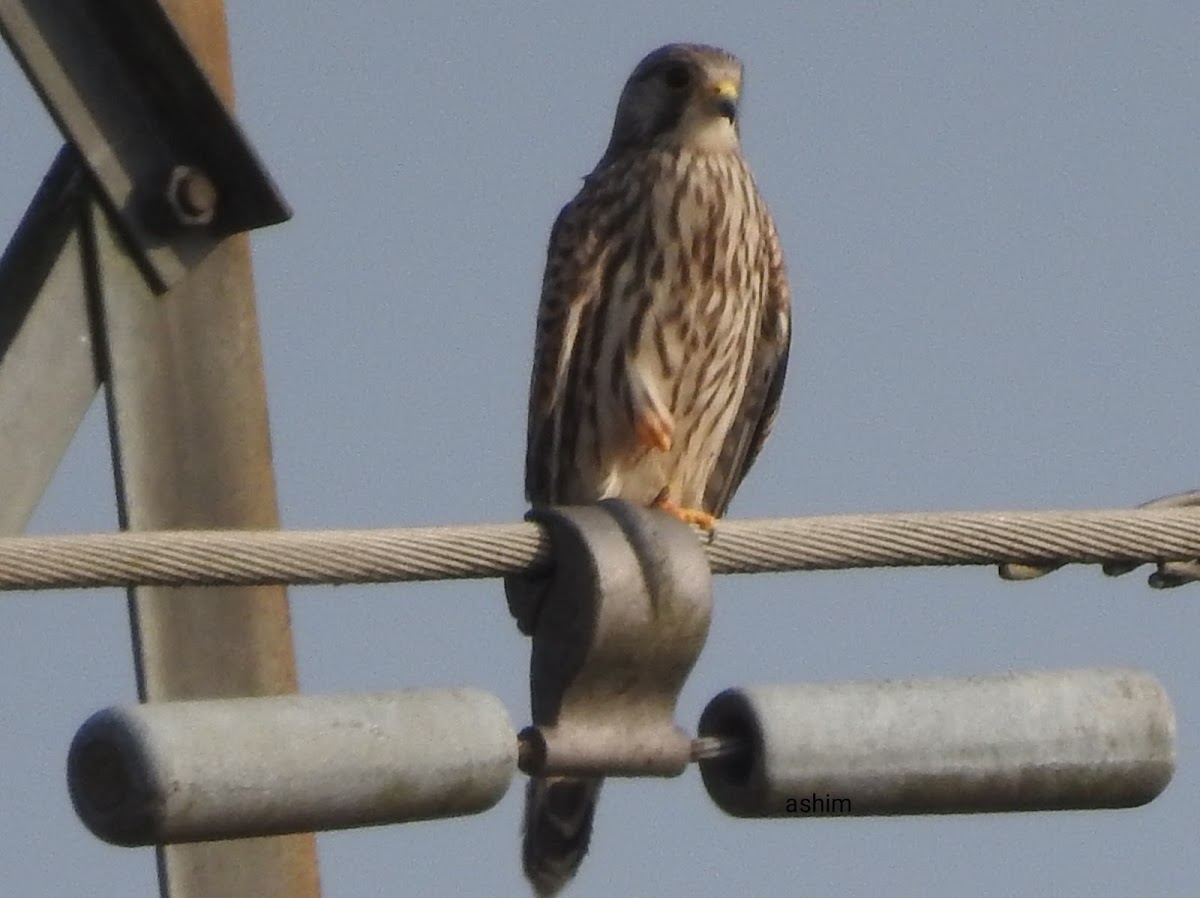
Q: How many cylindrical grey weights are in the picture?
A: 2